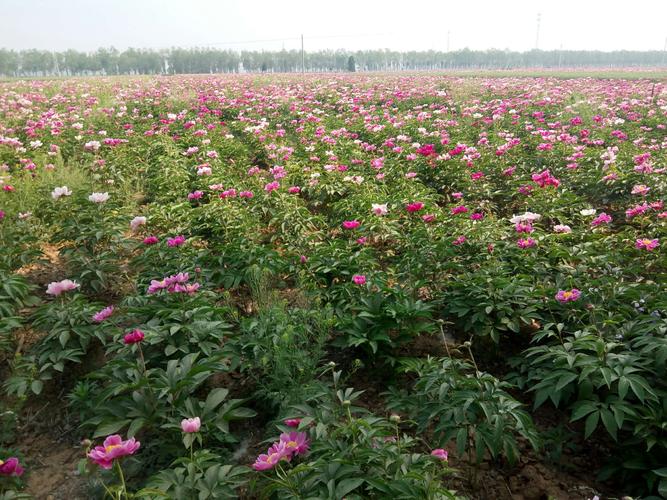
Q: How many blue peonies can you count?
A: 0